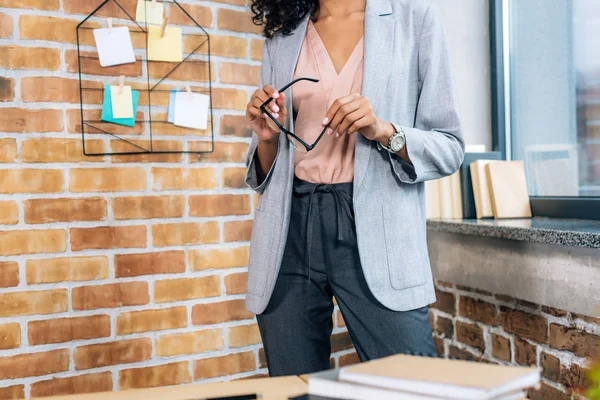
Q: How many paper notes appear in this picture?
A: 7